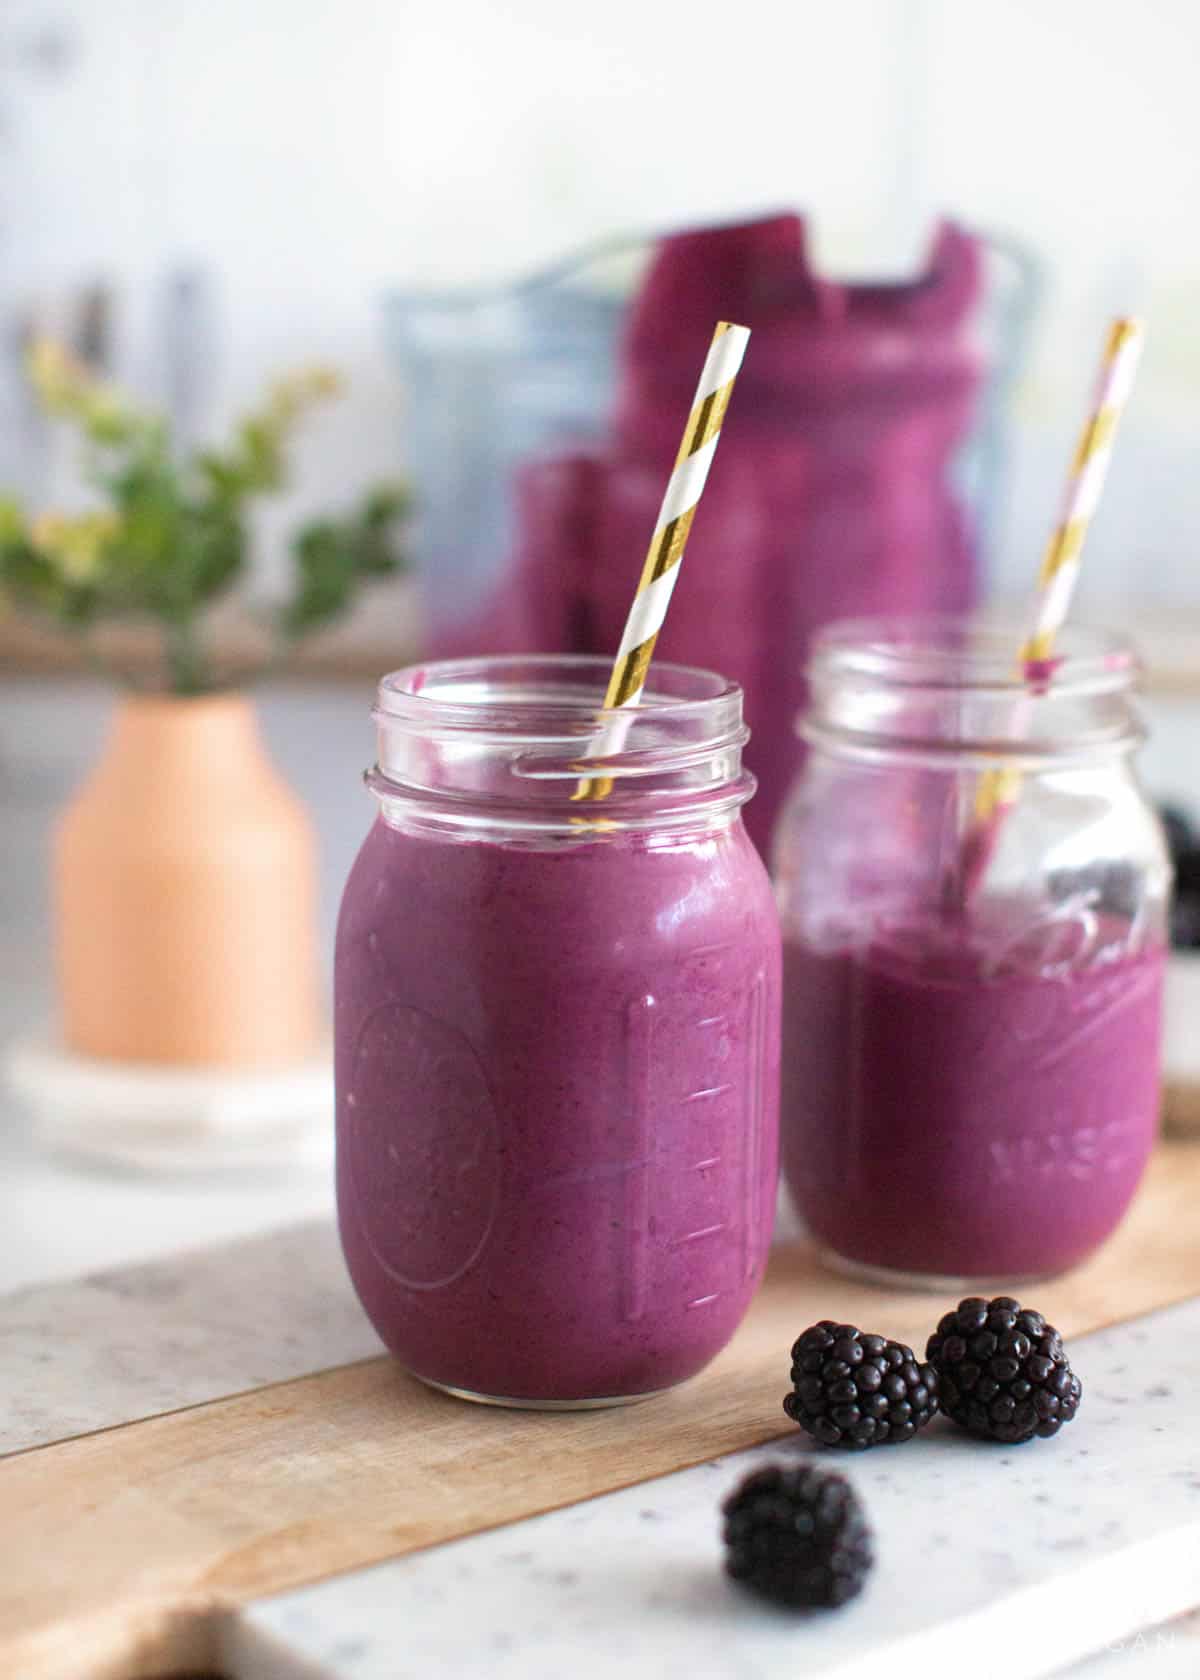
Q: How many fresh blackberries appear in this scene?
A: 3